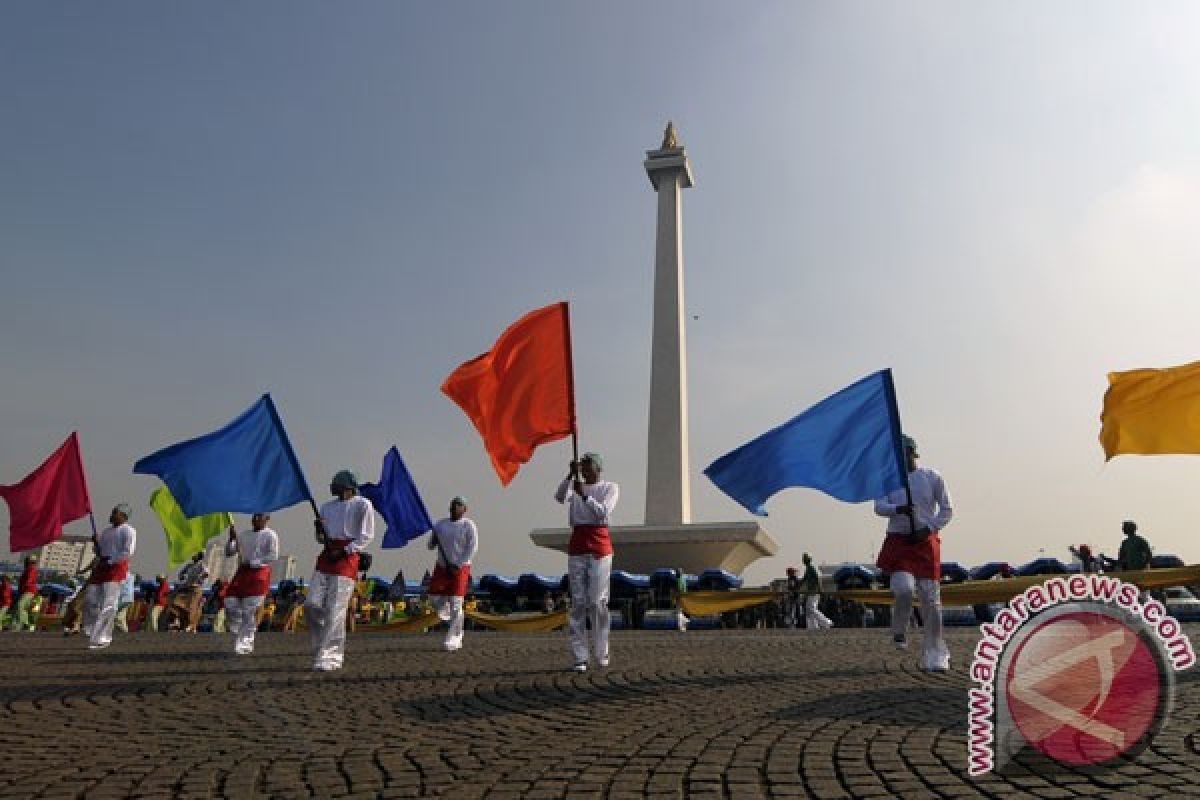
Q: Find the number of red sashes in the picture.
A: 6